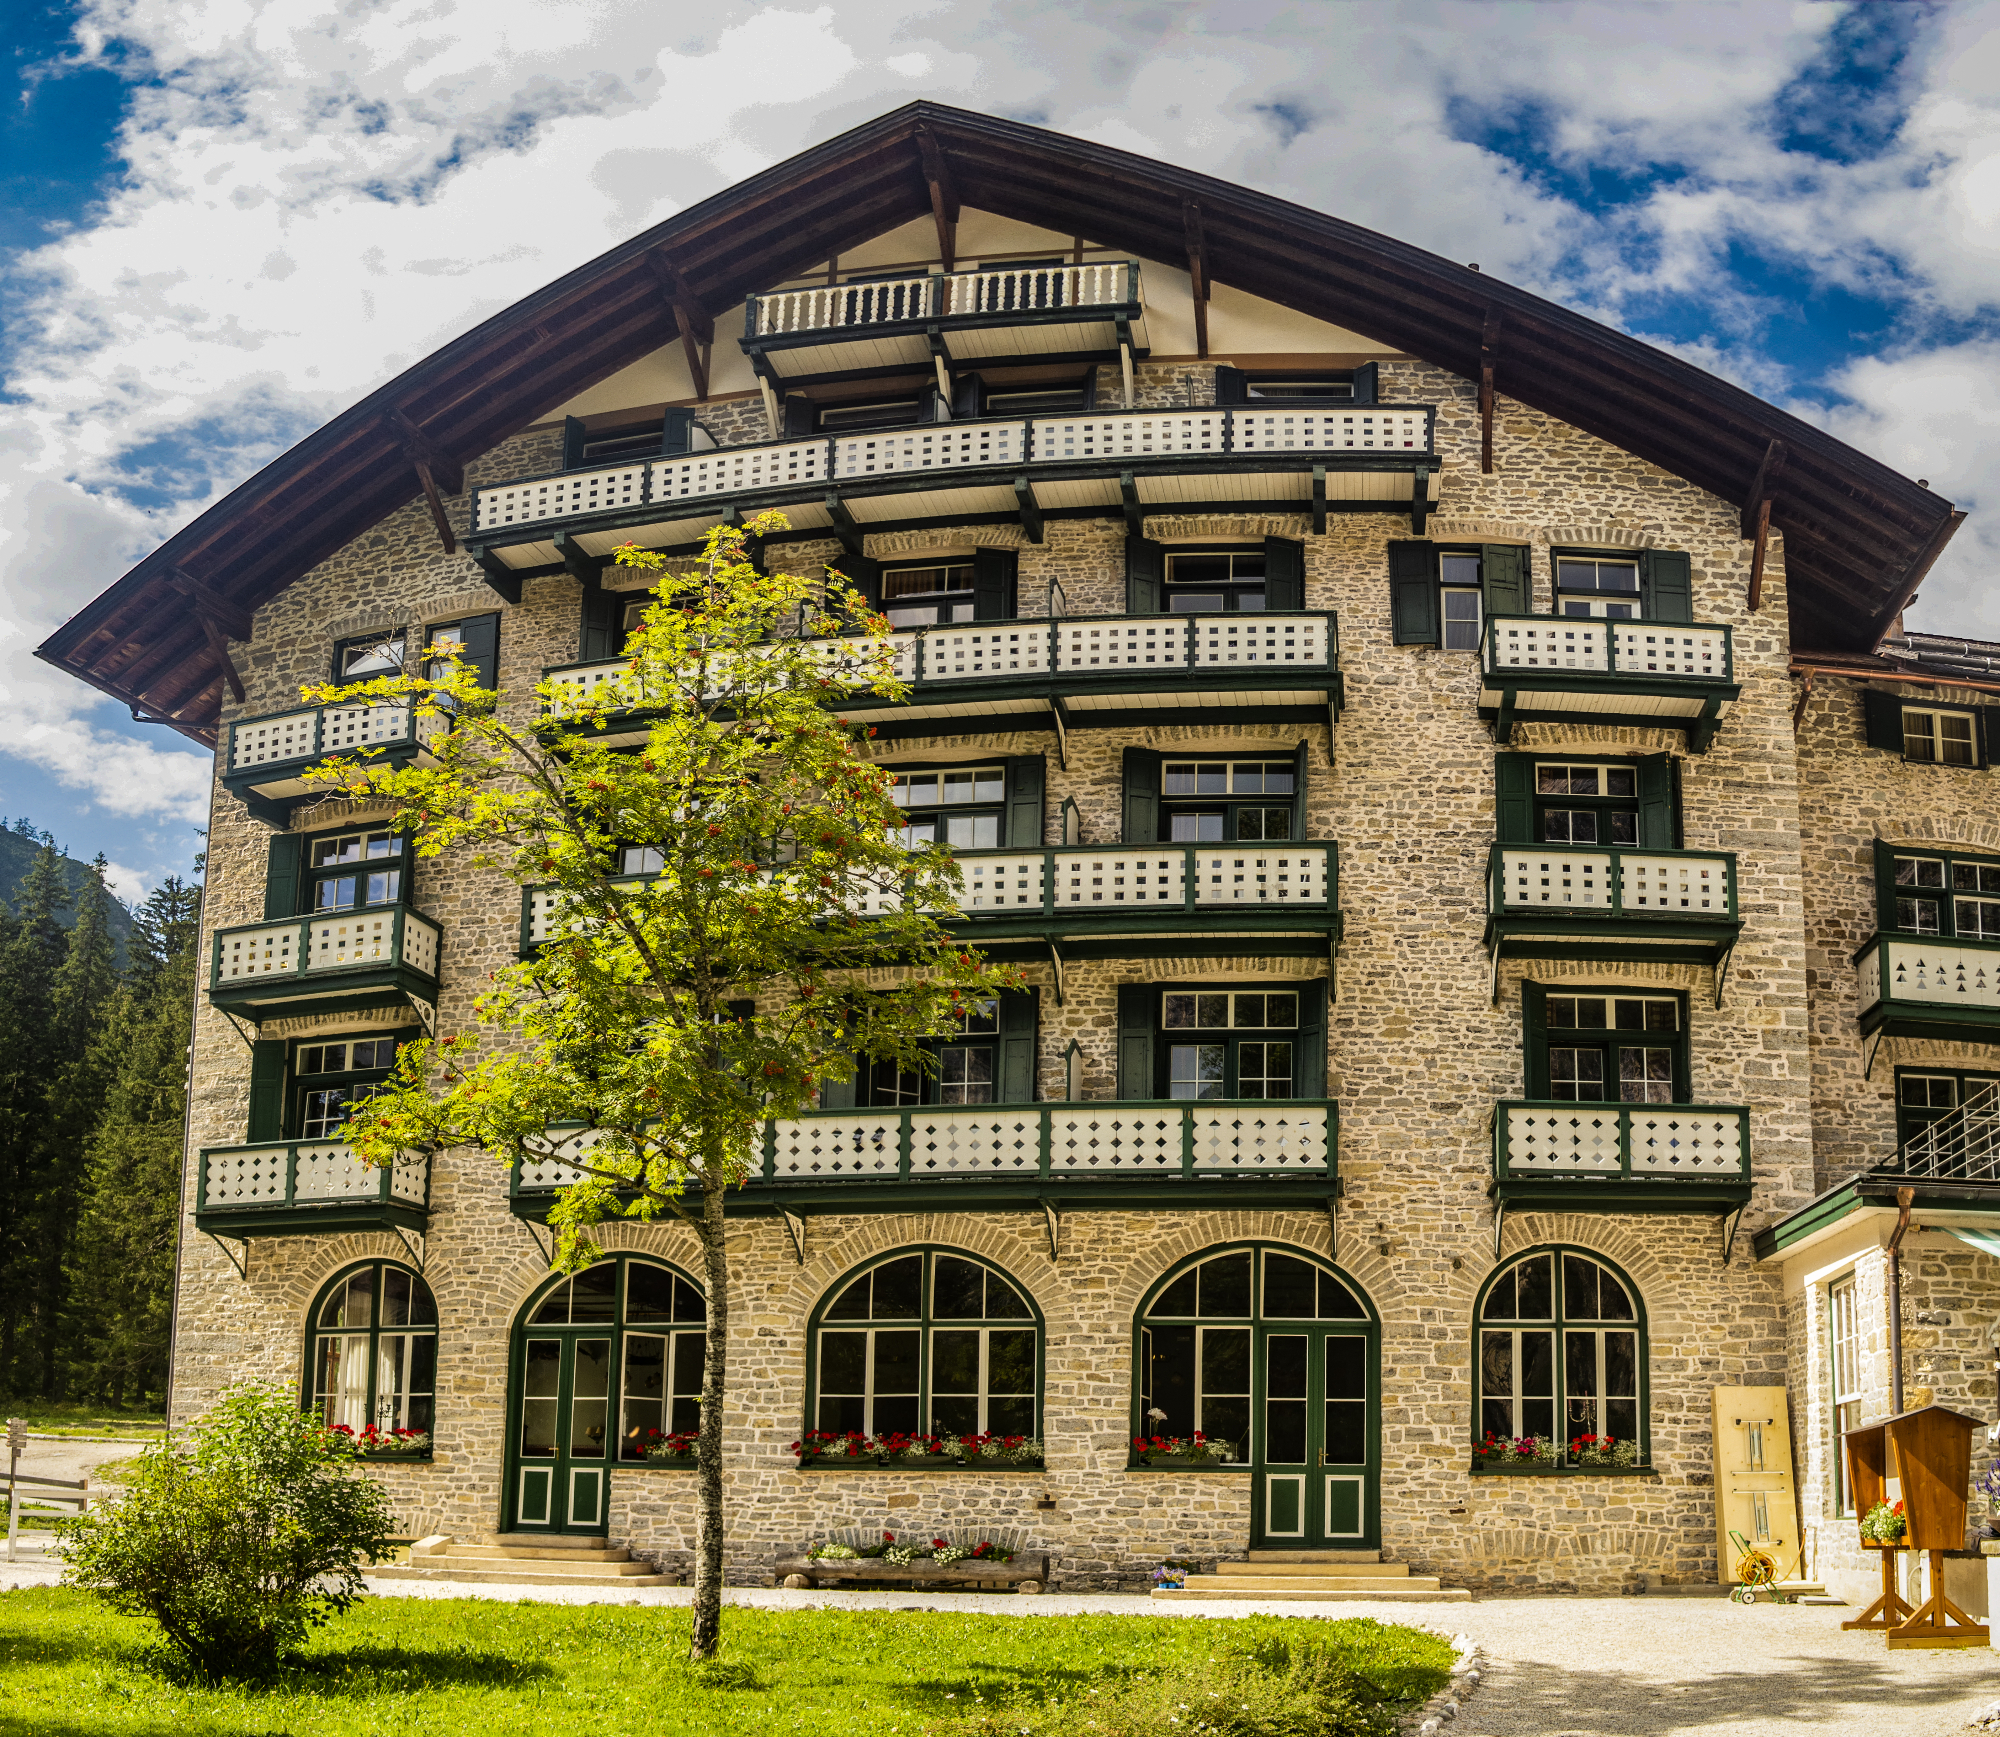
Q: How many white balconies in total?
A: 12